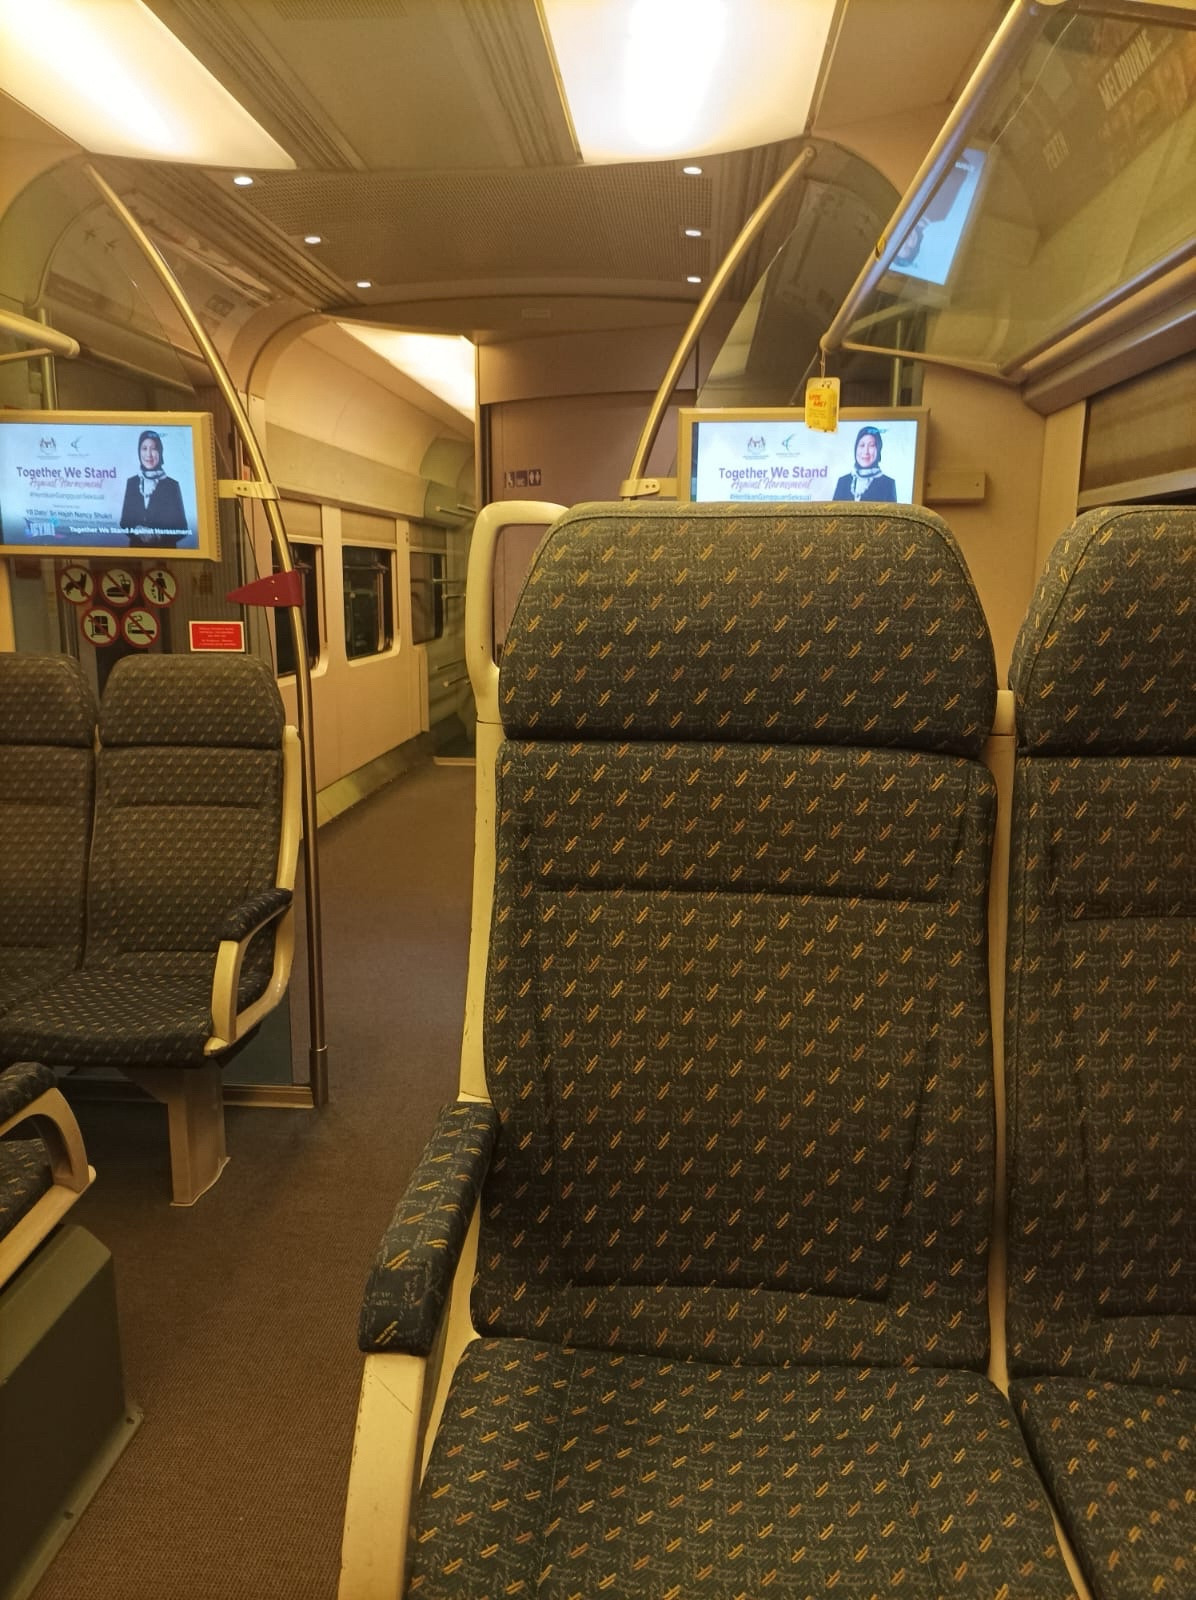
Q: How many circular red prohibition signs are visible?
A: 5